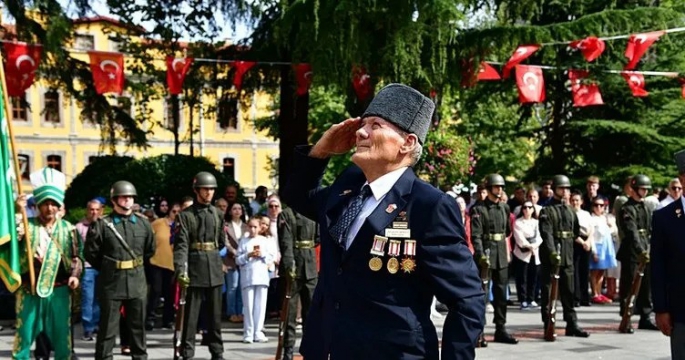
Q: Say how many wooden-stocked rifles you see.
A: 5